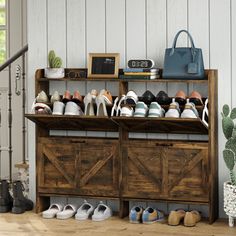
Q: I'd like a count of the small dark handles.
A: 2